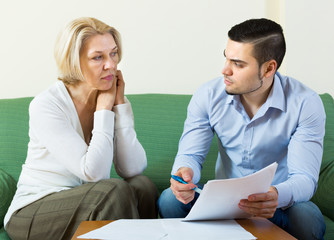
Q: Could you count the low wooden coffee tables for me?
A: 1